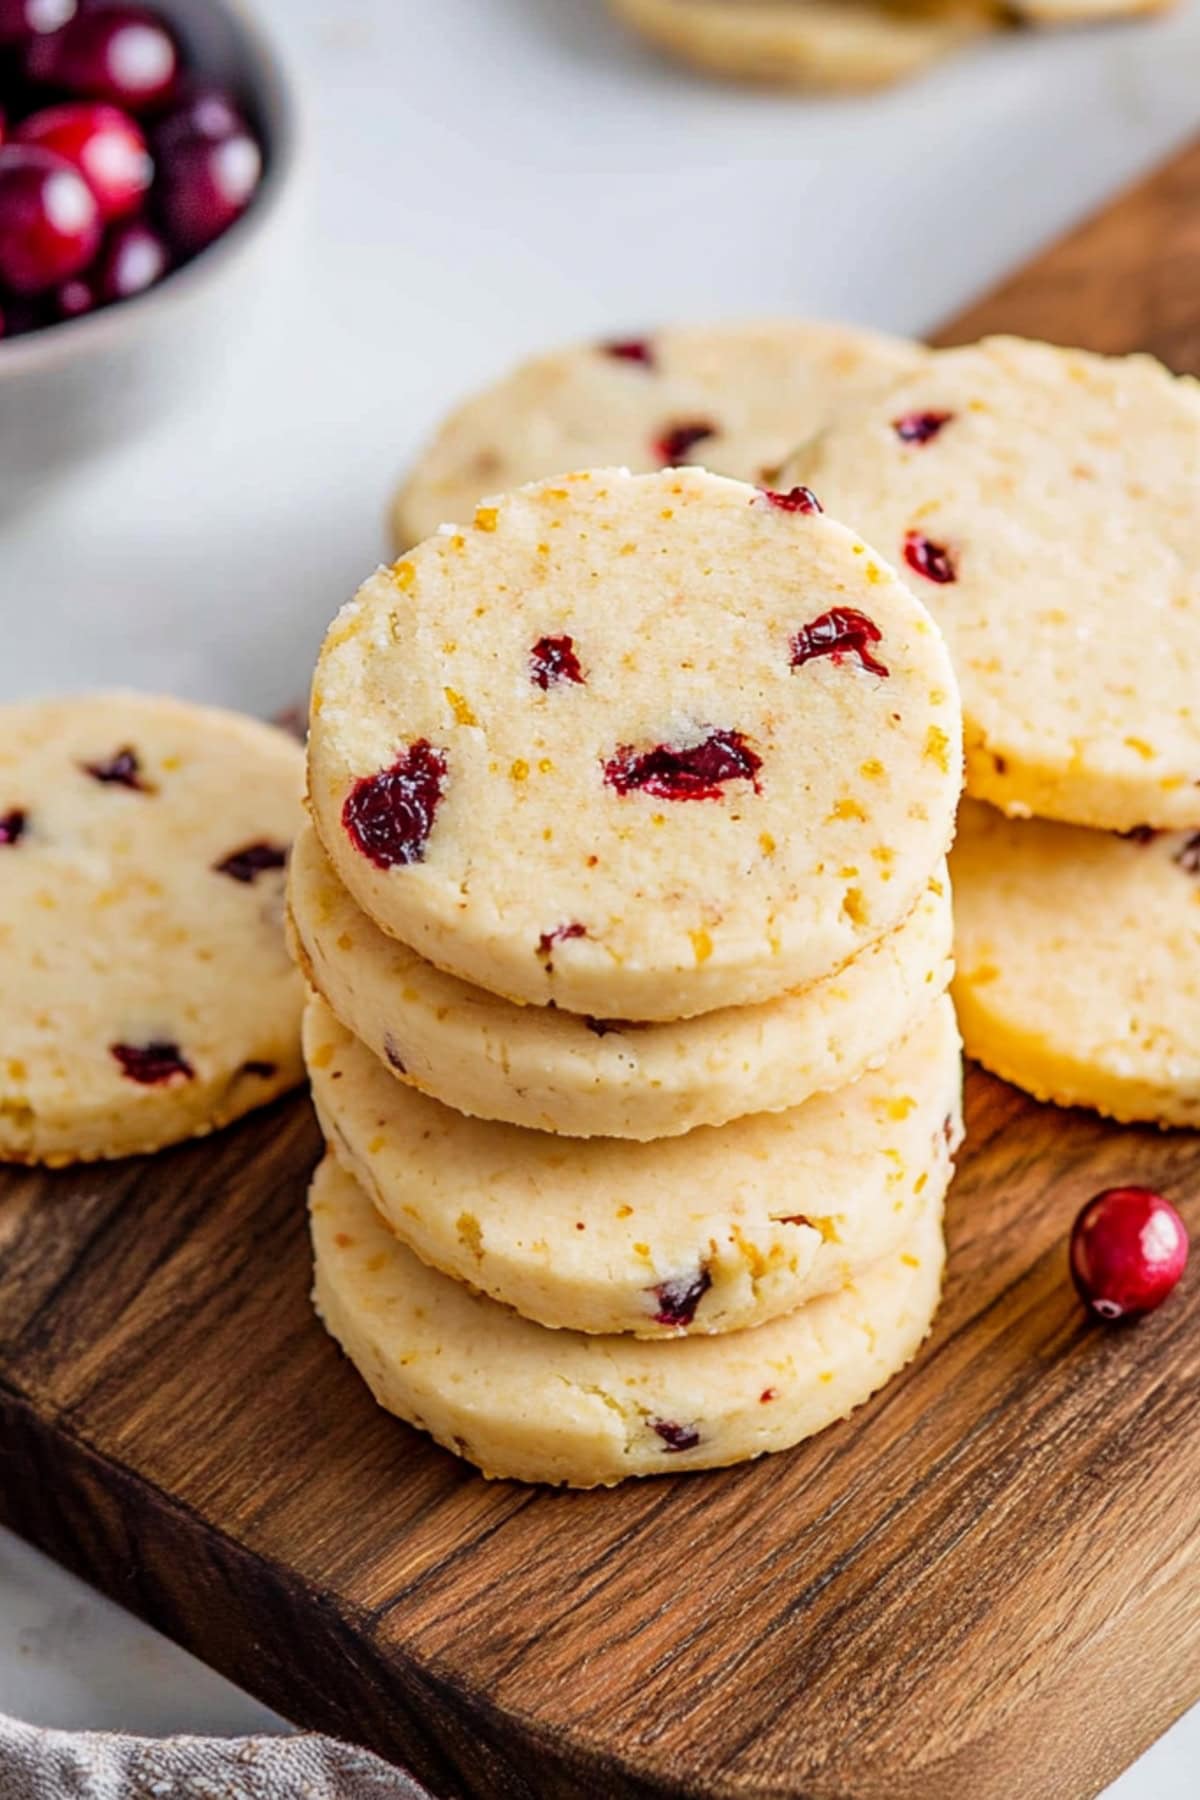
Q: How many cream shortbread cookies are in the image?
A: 8